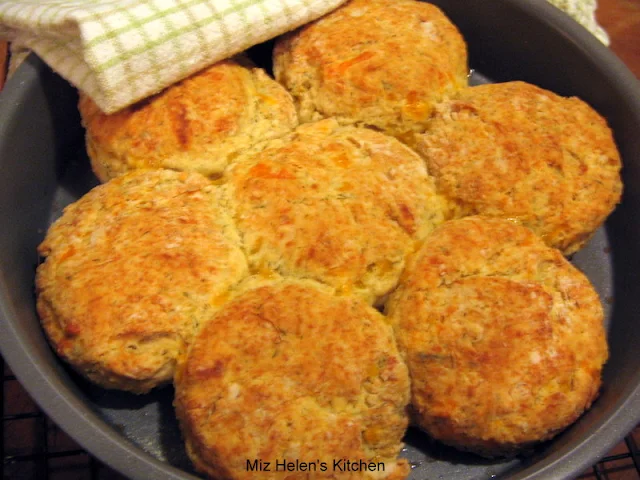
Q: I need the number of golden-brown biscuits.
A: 7